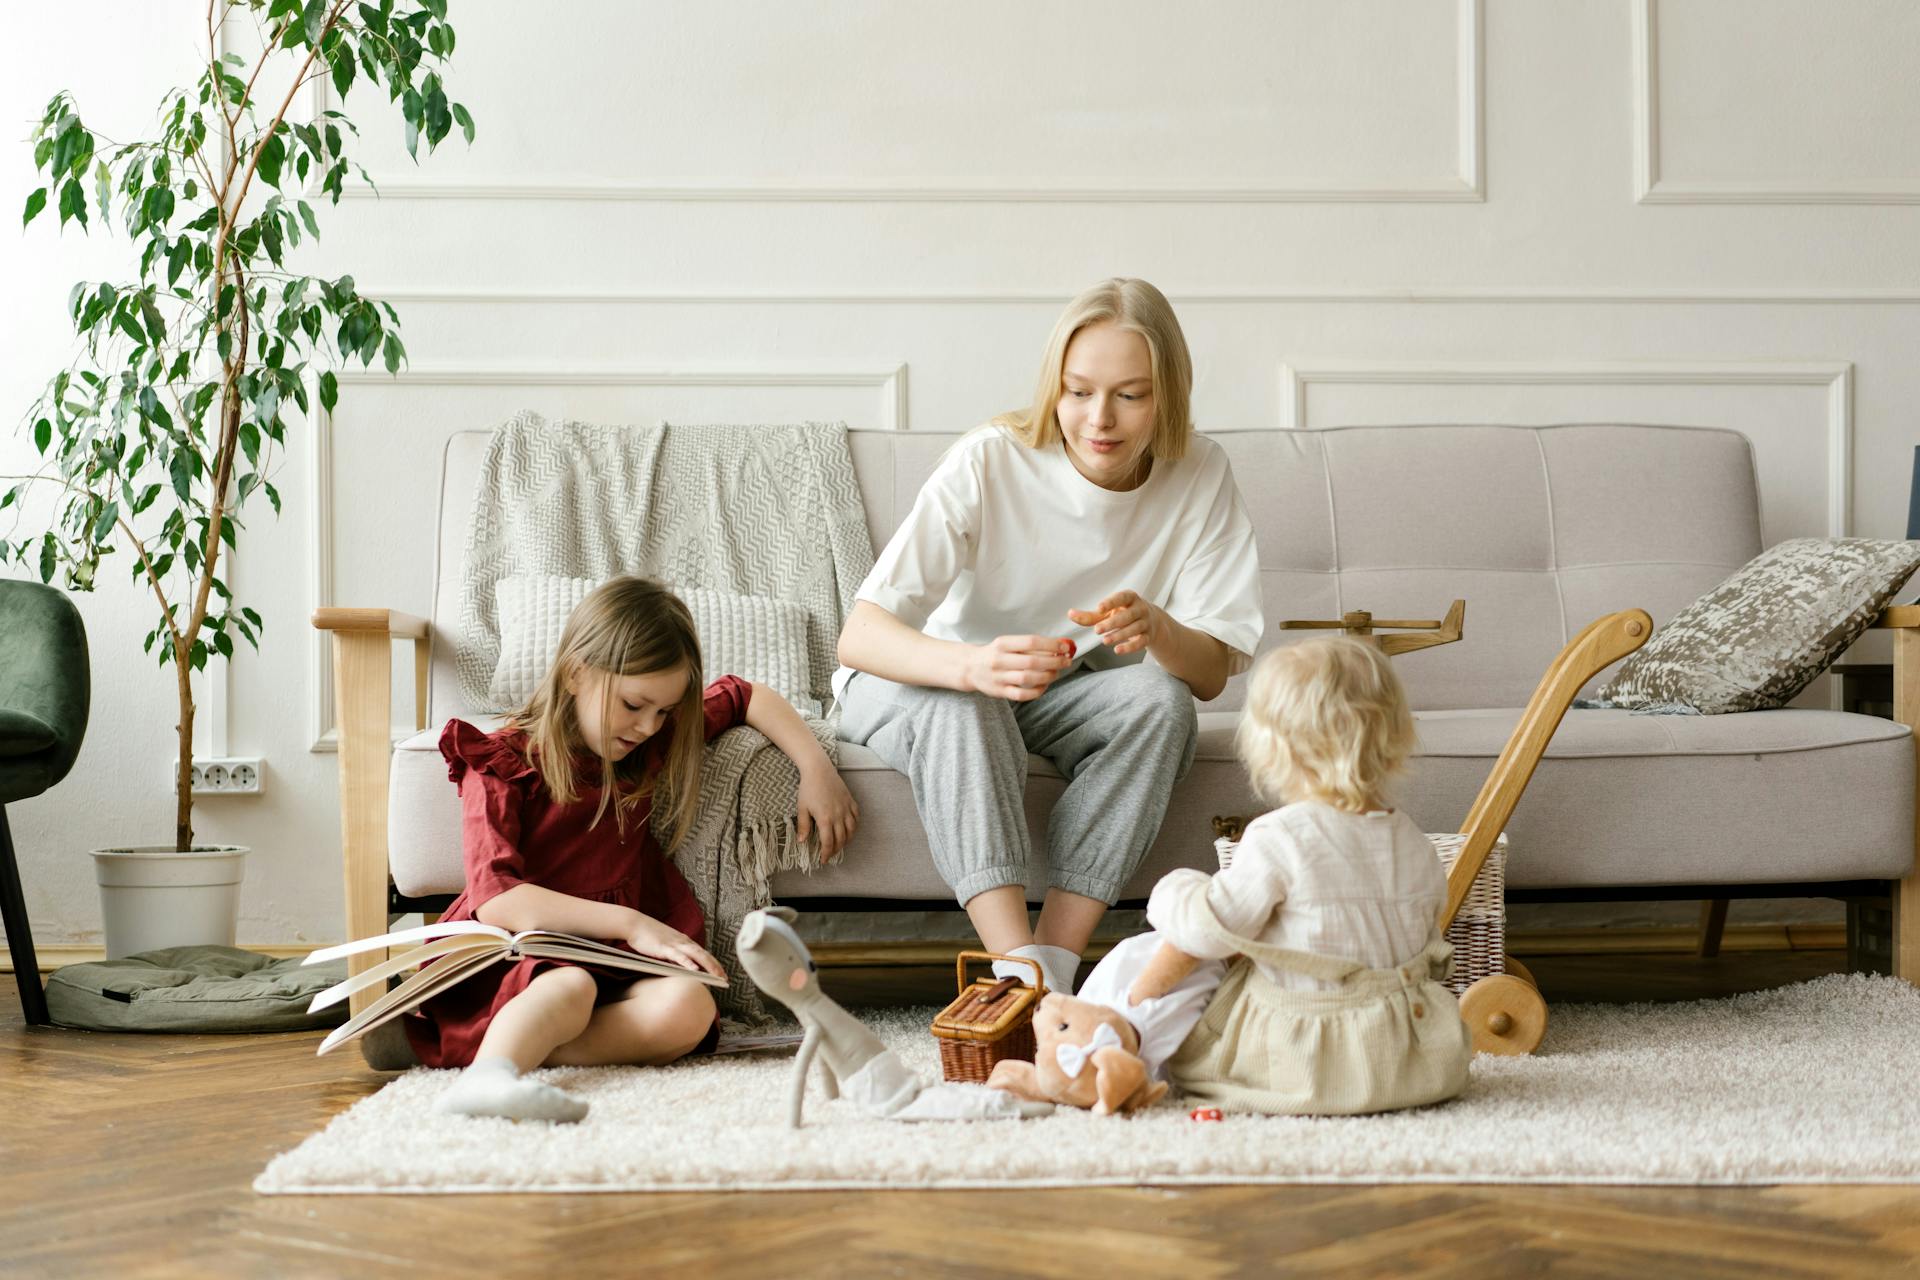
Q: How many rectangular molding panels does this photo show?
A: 4